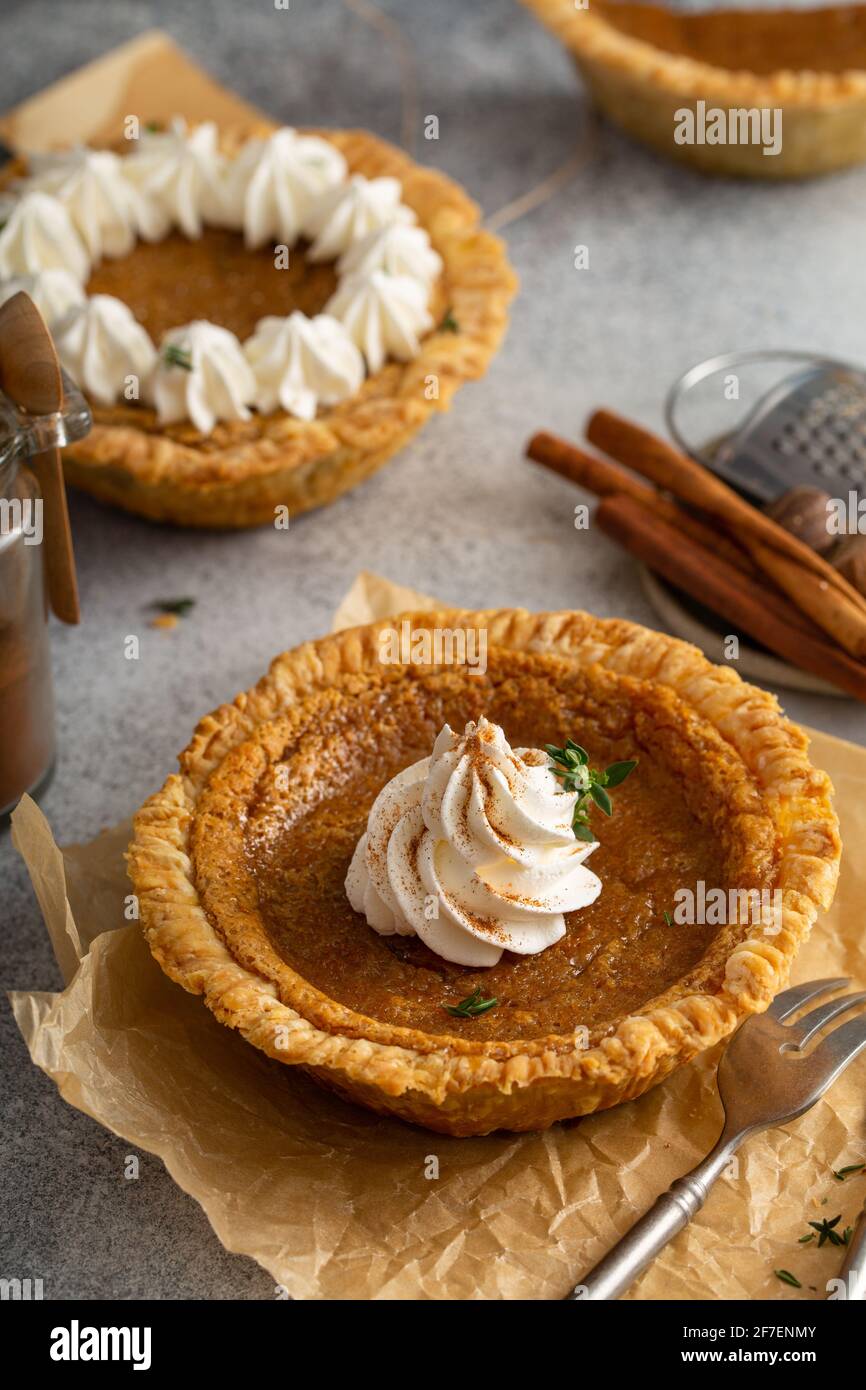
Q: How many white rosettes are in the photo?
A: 12